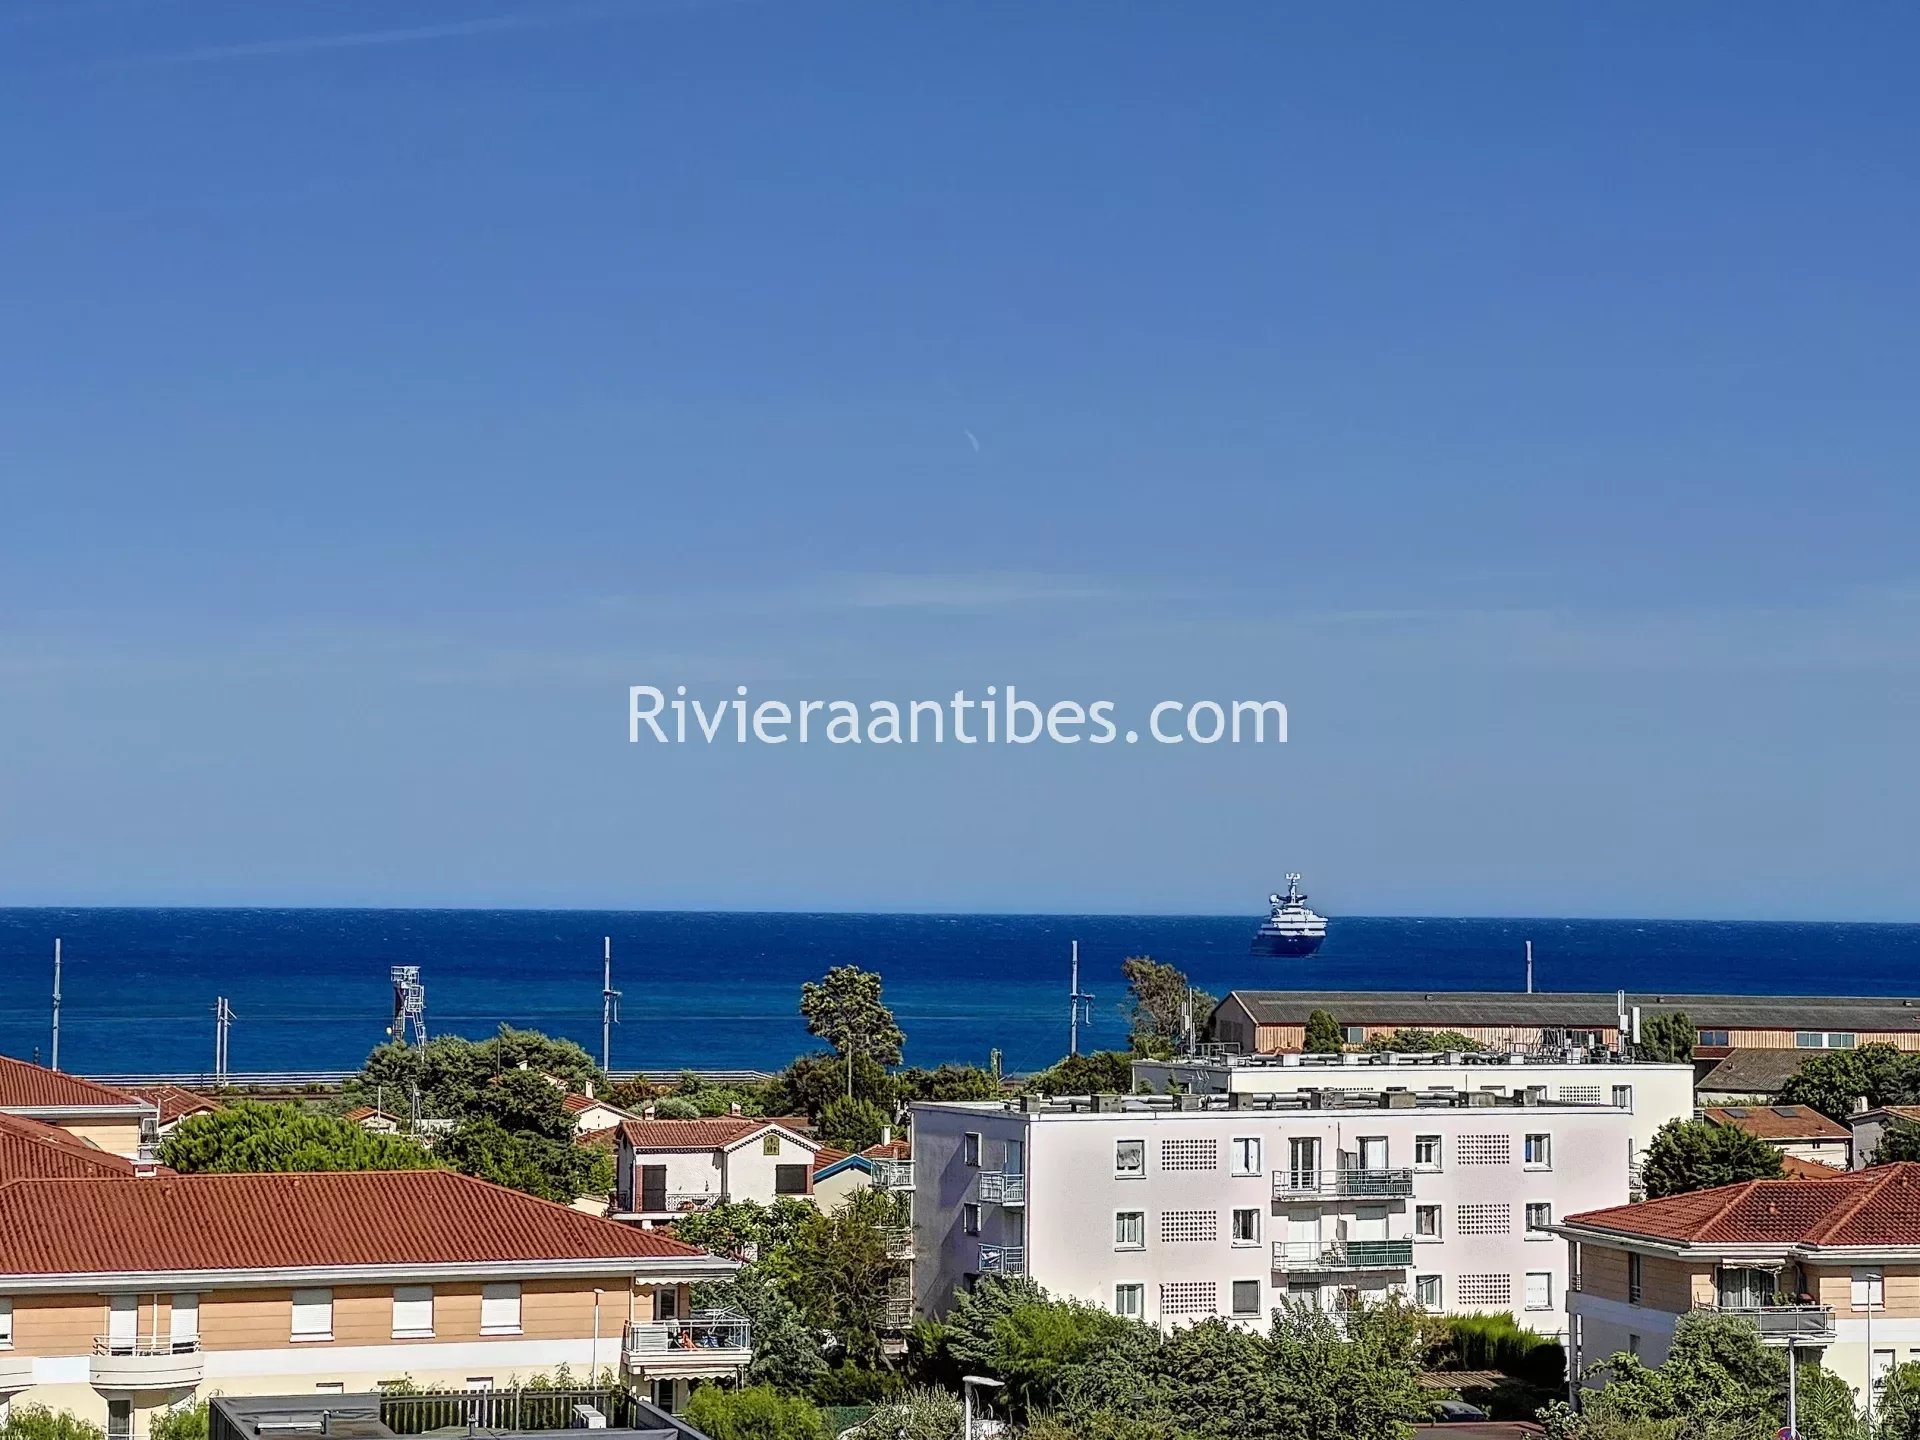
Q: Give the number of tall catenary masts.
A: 4